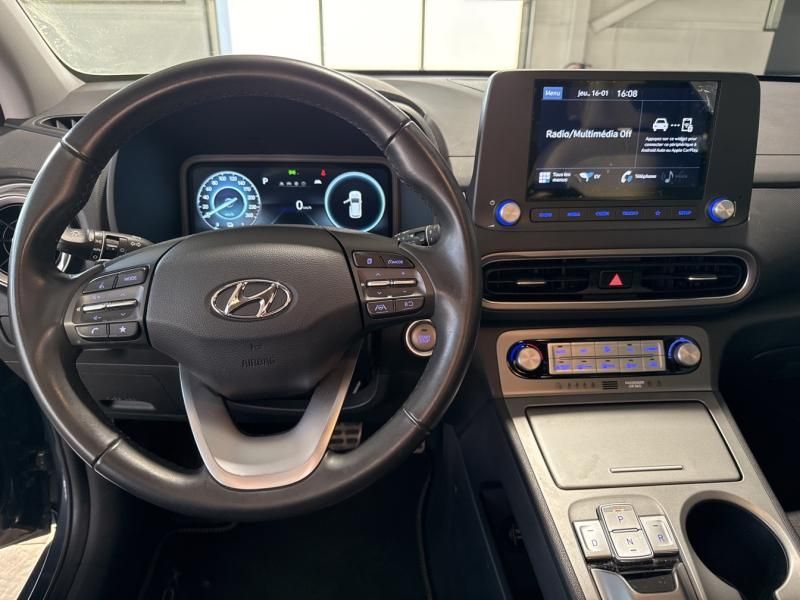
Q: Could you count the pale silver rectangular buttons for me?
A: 14